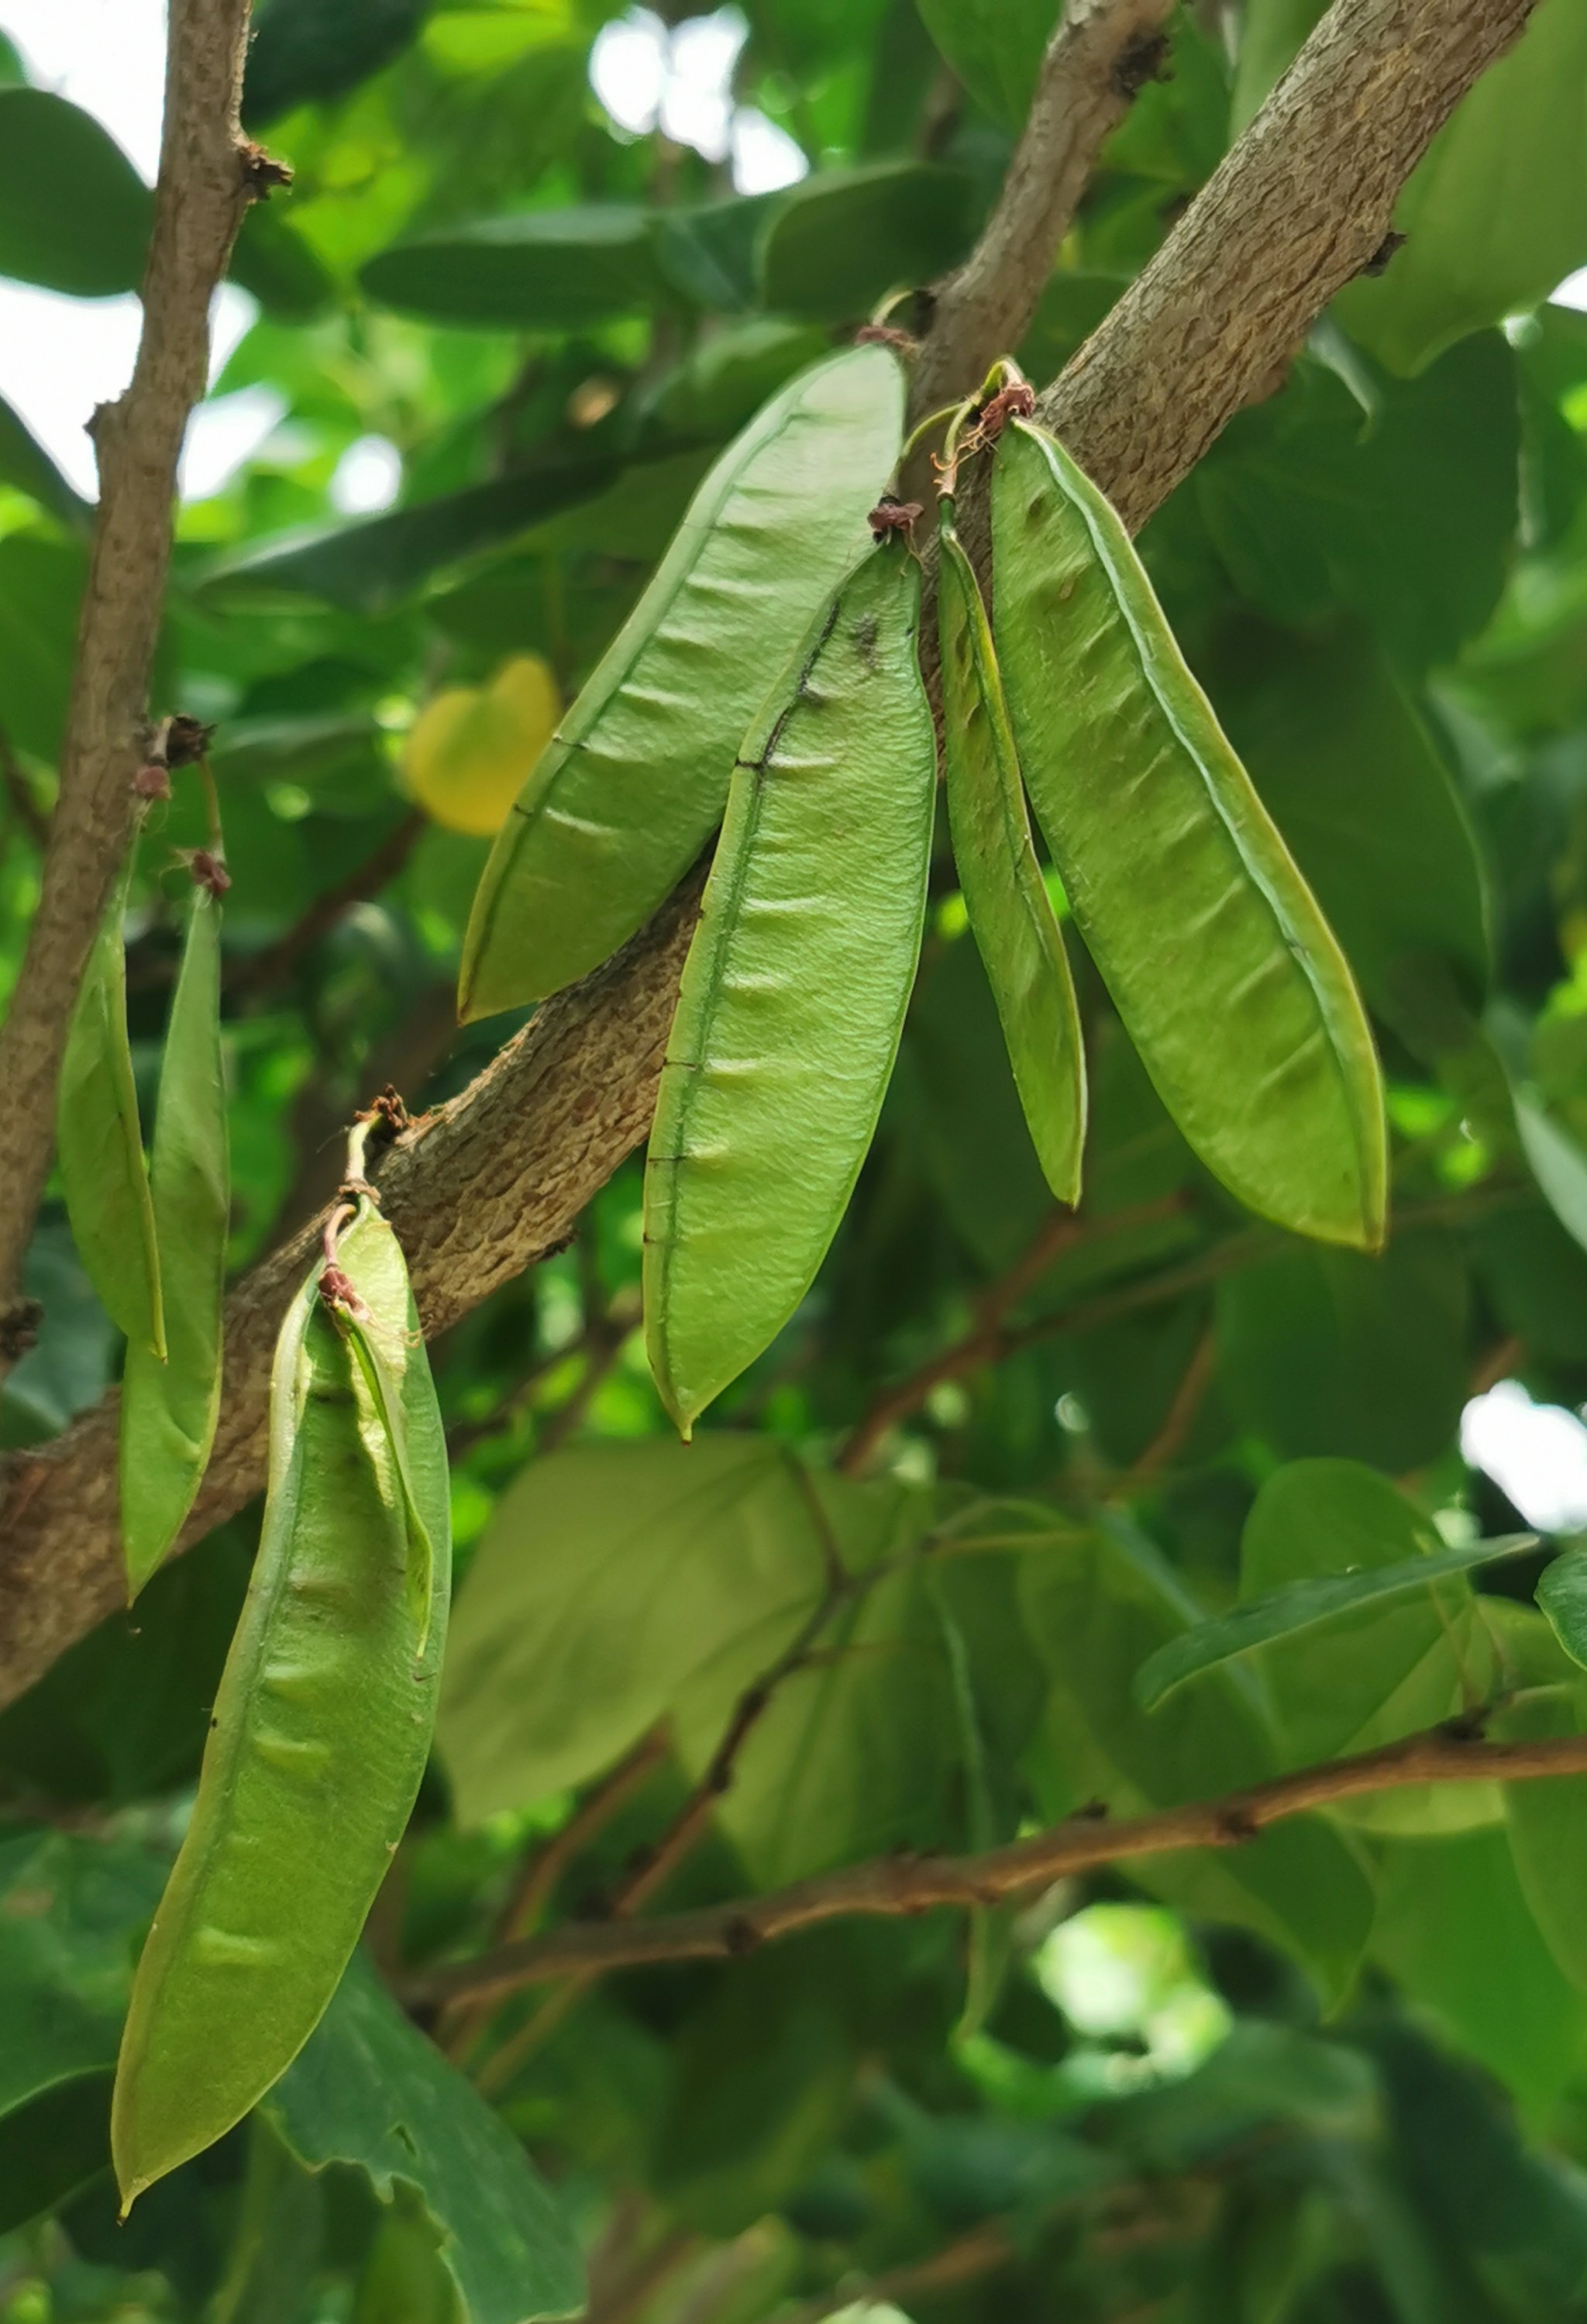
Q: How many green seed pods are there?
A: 8